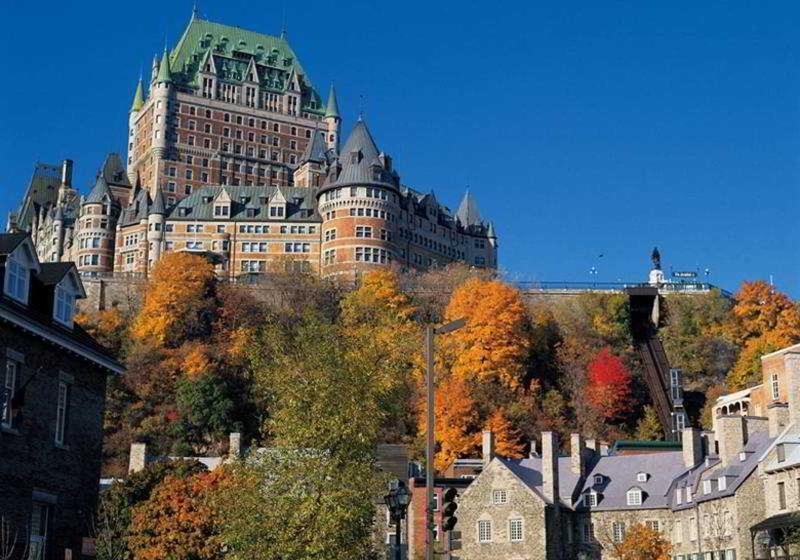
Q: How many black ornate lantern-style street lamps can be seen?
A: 1